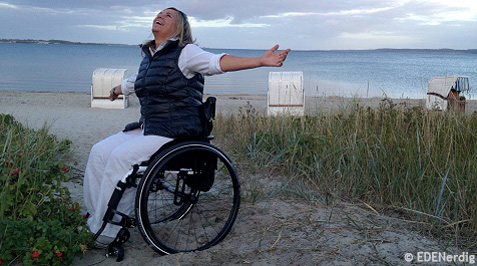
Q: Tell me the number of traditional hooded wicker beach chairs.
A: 3